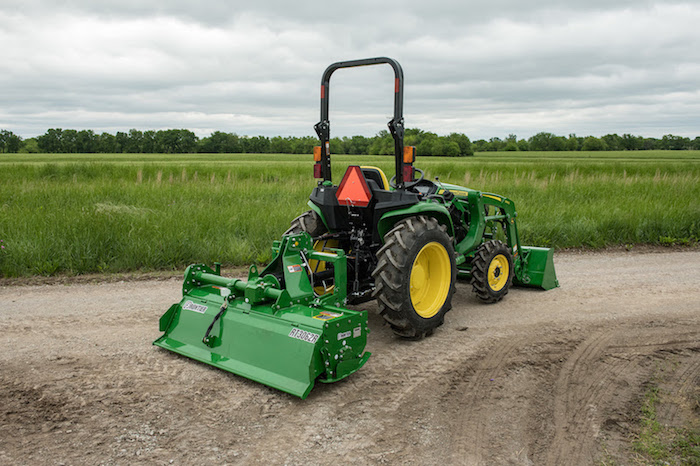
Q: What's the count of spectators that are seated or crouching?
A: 0